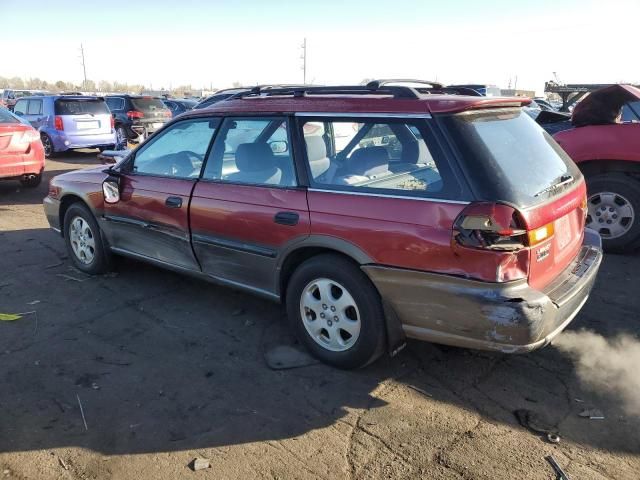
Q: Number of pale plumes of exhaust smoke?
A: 1